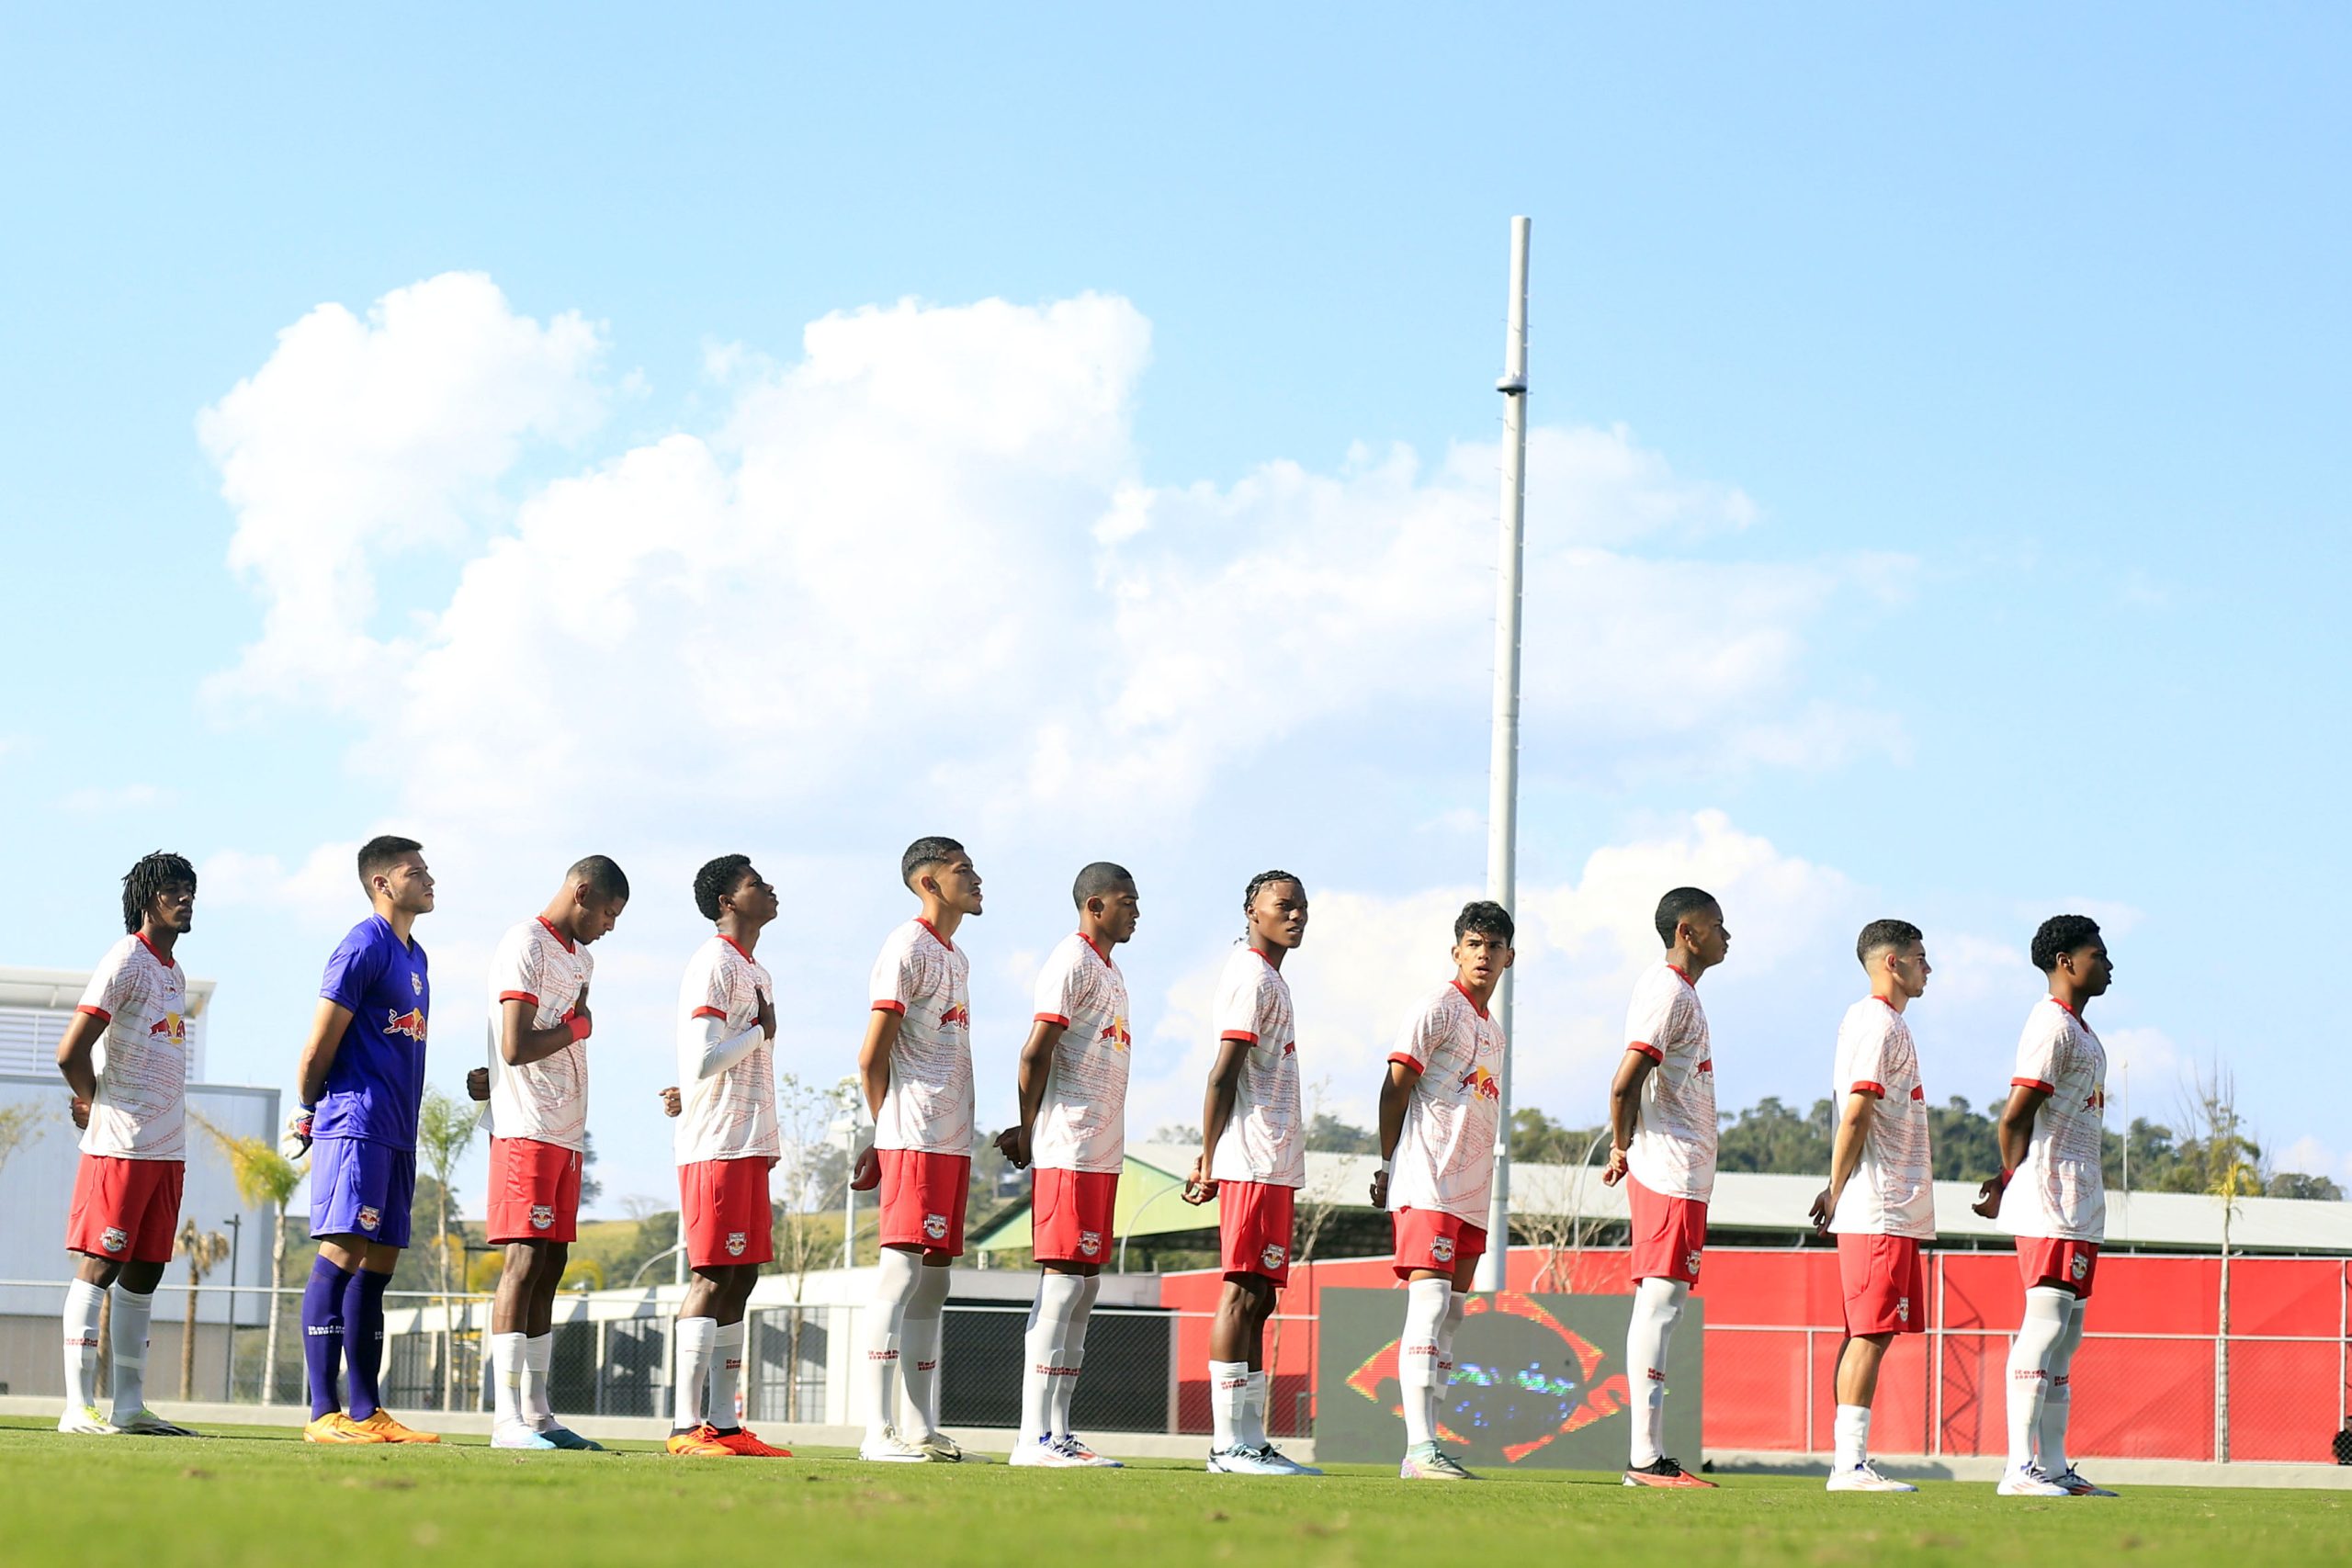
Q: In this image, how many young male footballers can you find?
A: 11